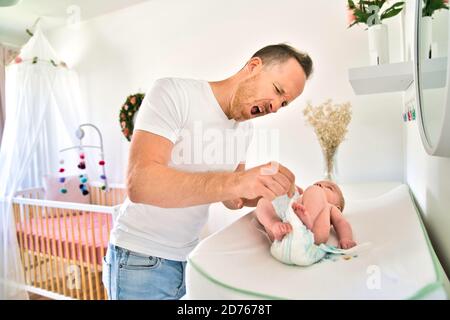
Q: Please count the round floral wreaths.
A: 1